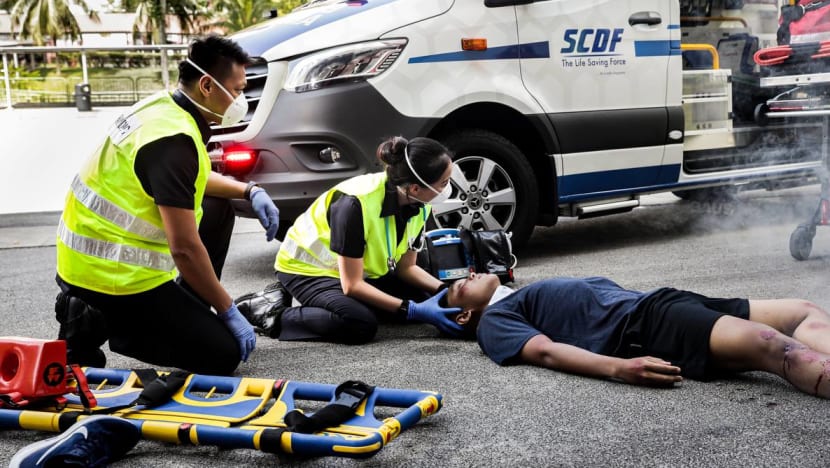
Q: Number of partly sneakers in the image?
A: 1